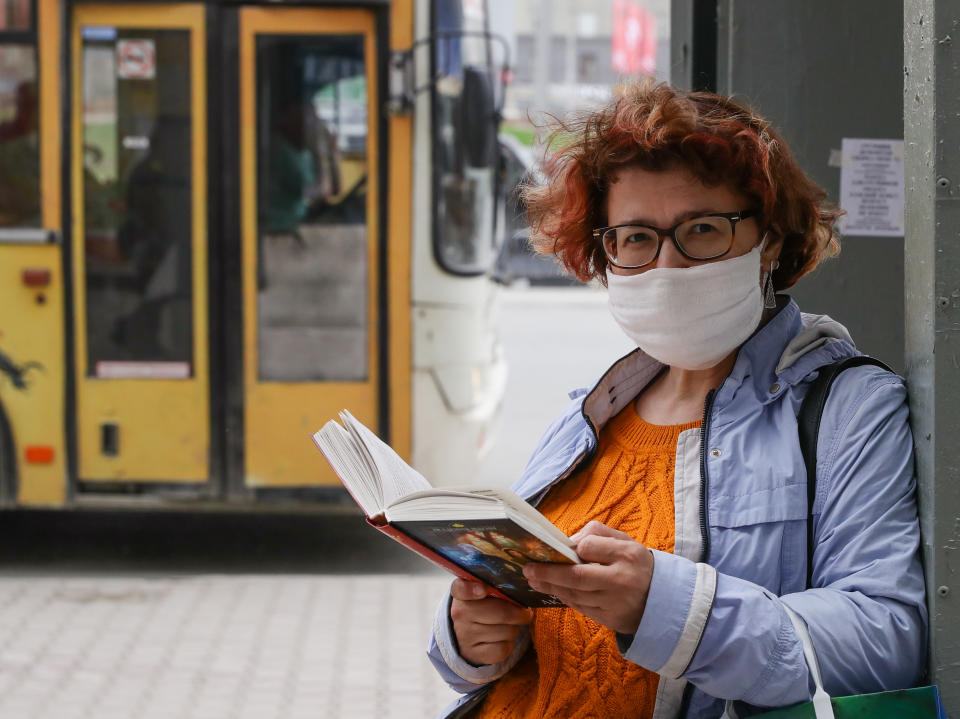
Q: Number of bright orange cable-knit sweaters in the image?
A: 1